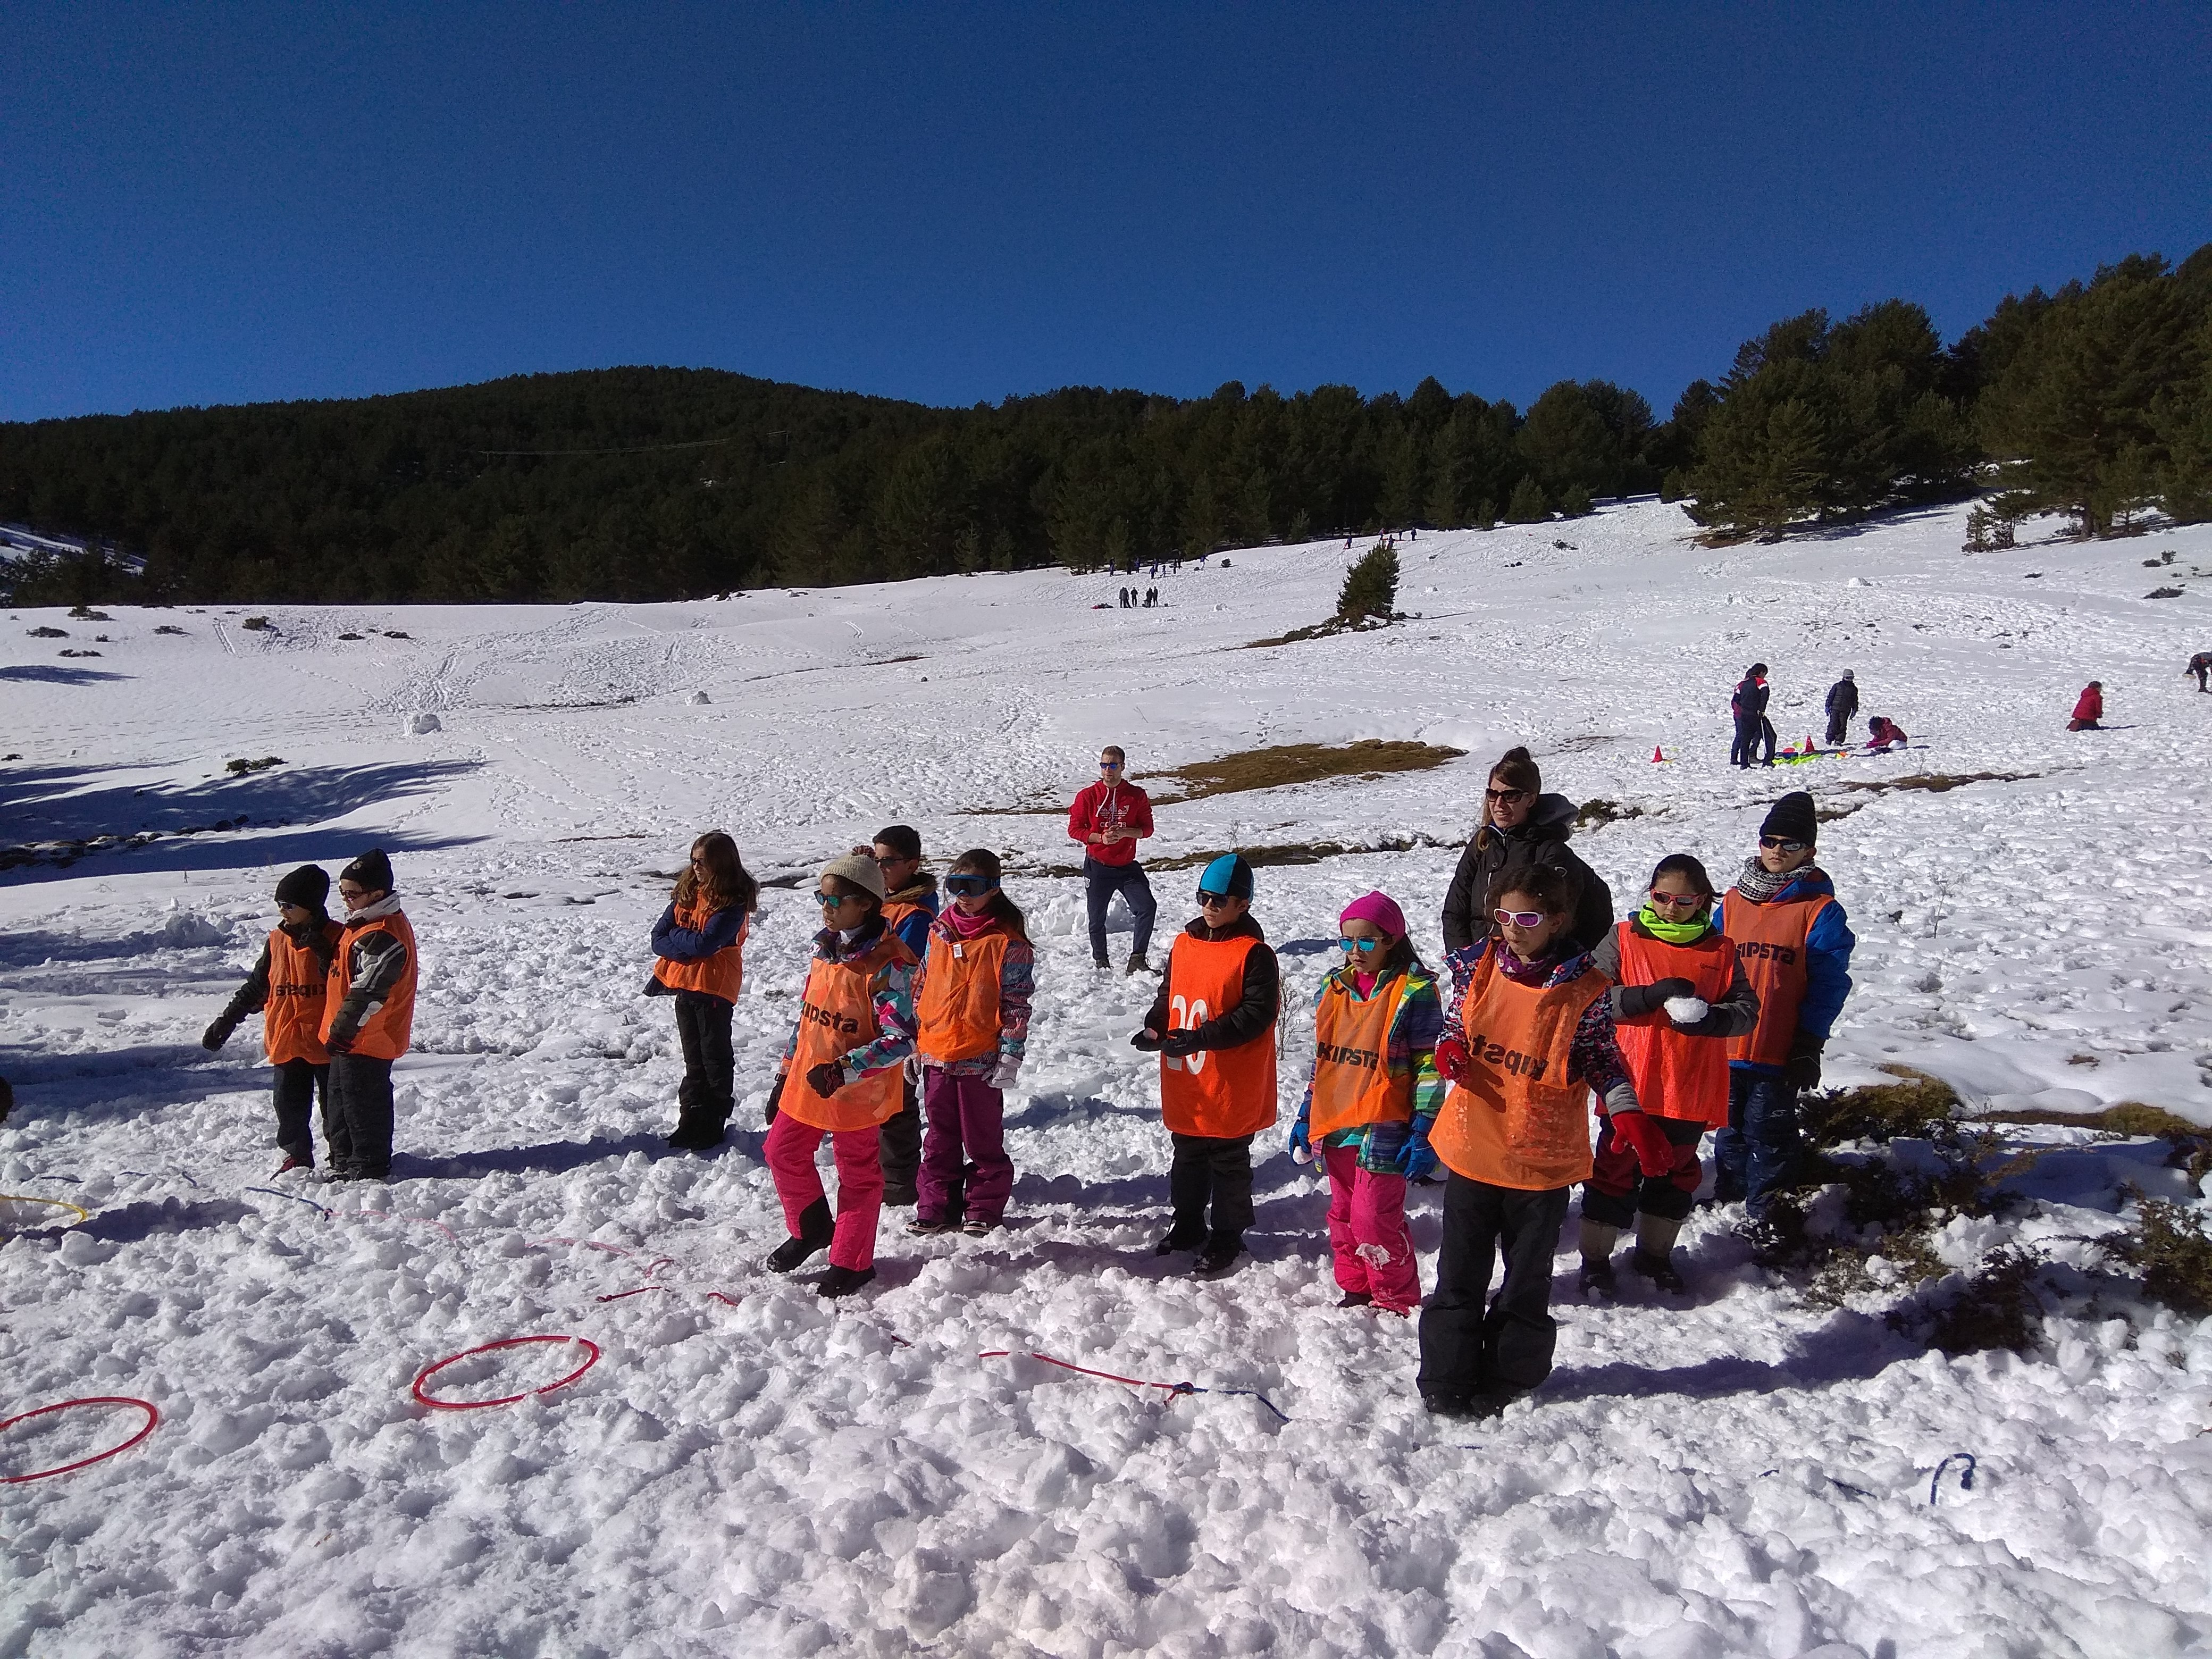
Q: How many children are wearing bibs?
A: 11